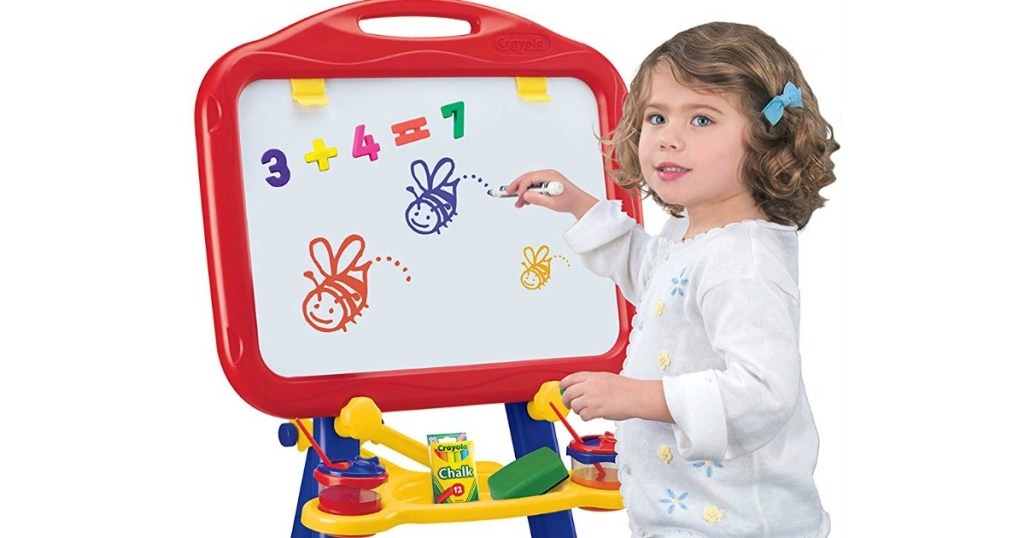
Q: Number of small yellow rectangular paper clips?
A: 2